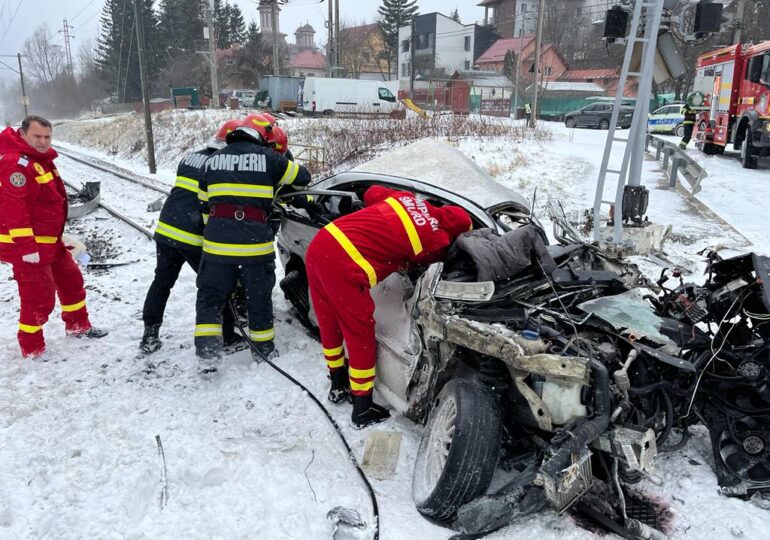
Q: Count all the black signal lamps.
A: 2